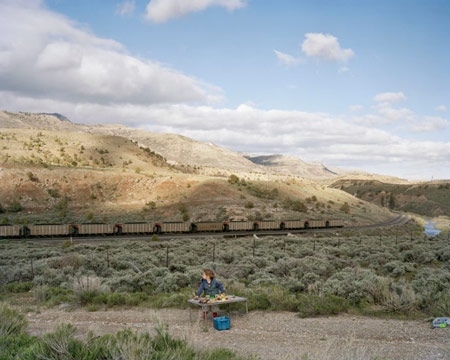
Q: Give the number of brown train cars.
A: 11